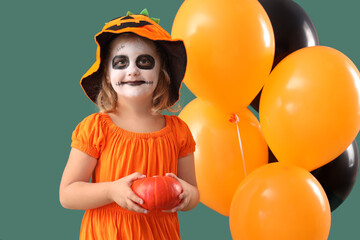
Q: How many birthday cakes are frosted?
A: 0